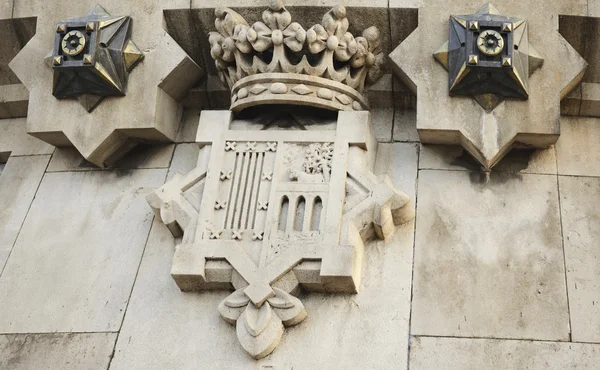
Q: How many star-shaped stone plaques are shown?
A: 2